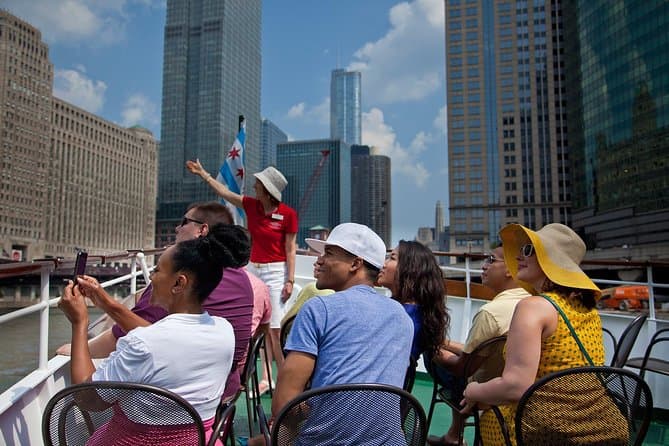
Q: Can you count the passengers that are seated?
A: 8